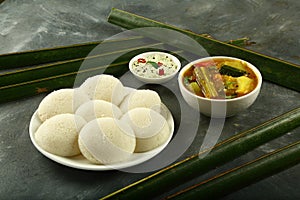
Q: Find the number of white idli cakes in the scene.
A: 7